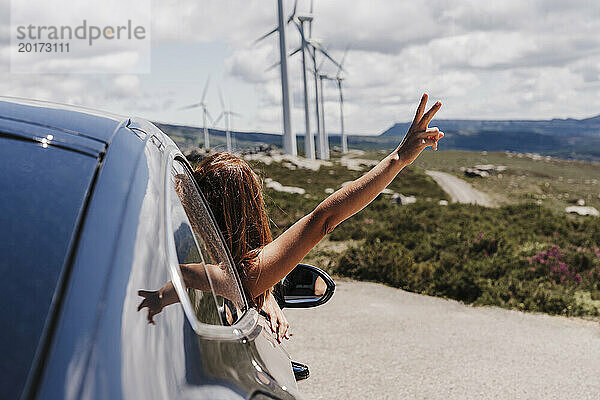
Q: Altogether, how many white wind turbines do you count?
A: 7